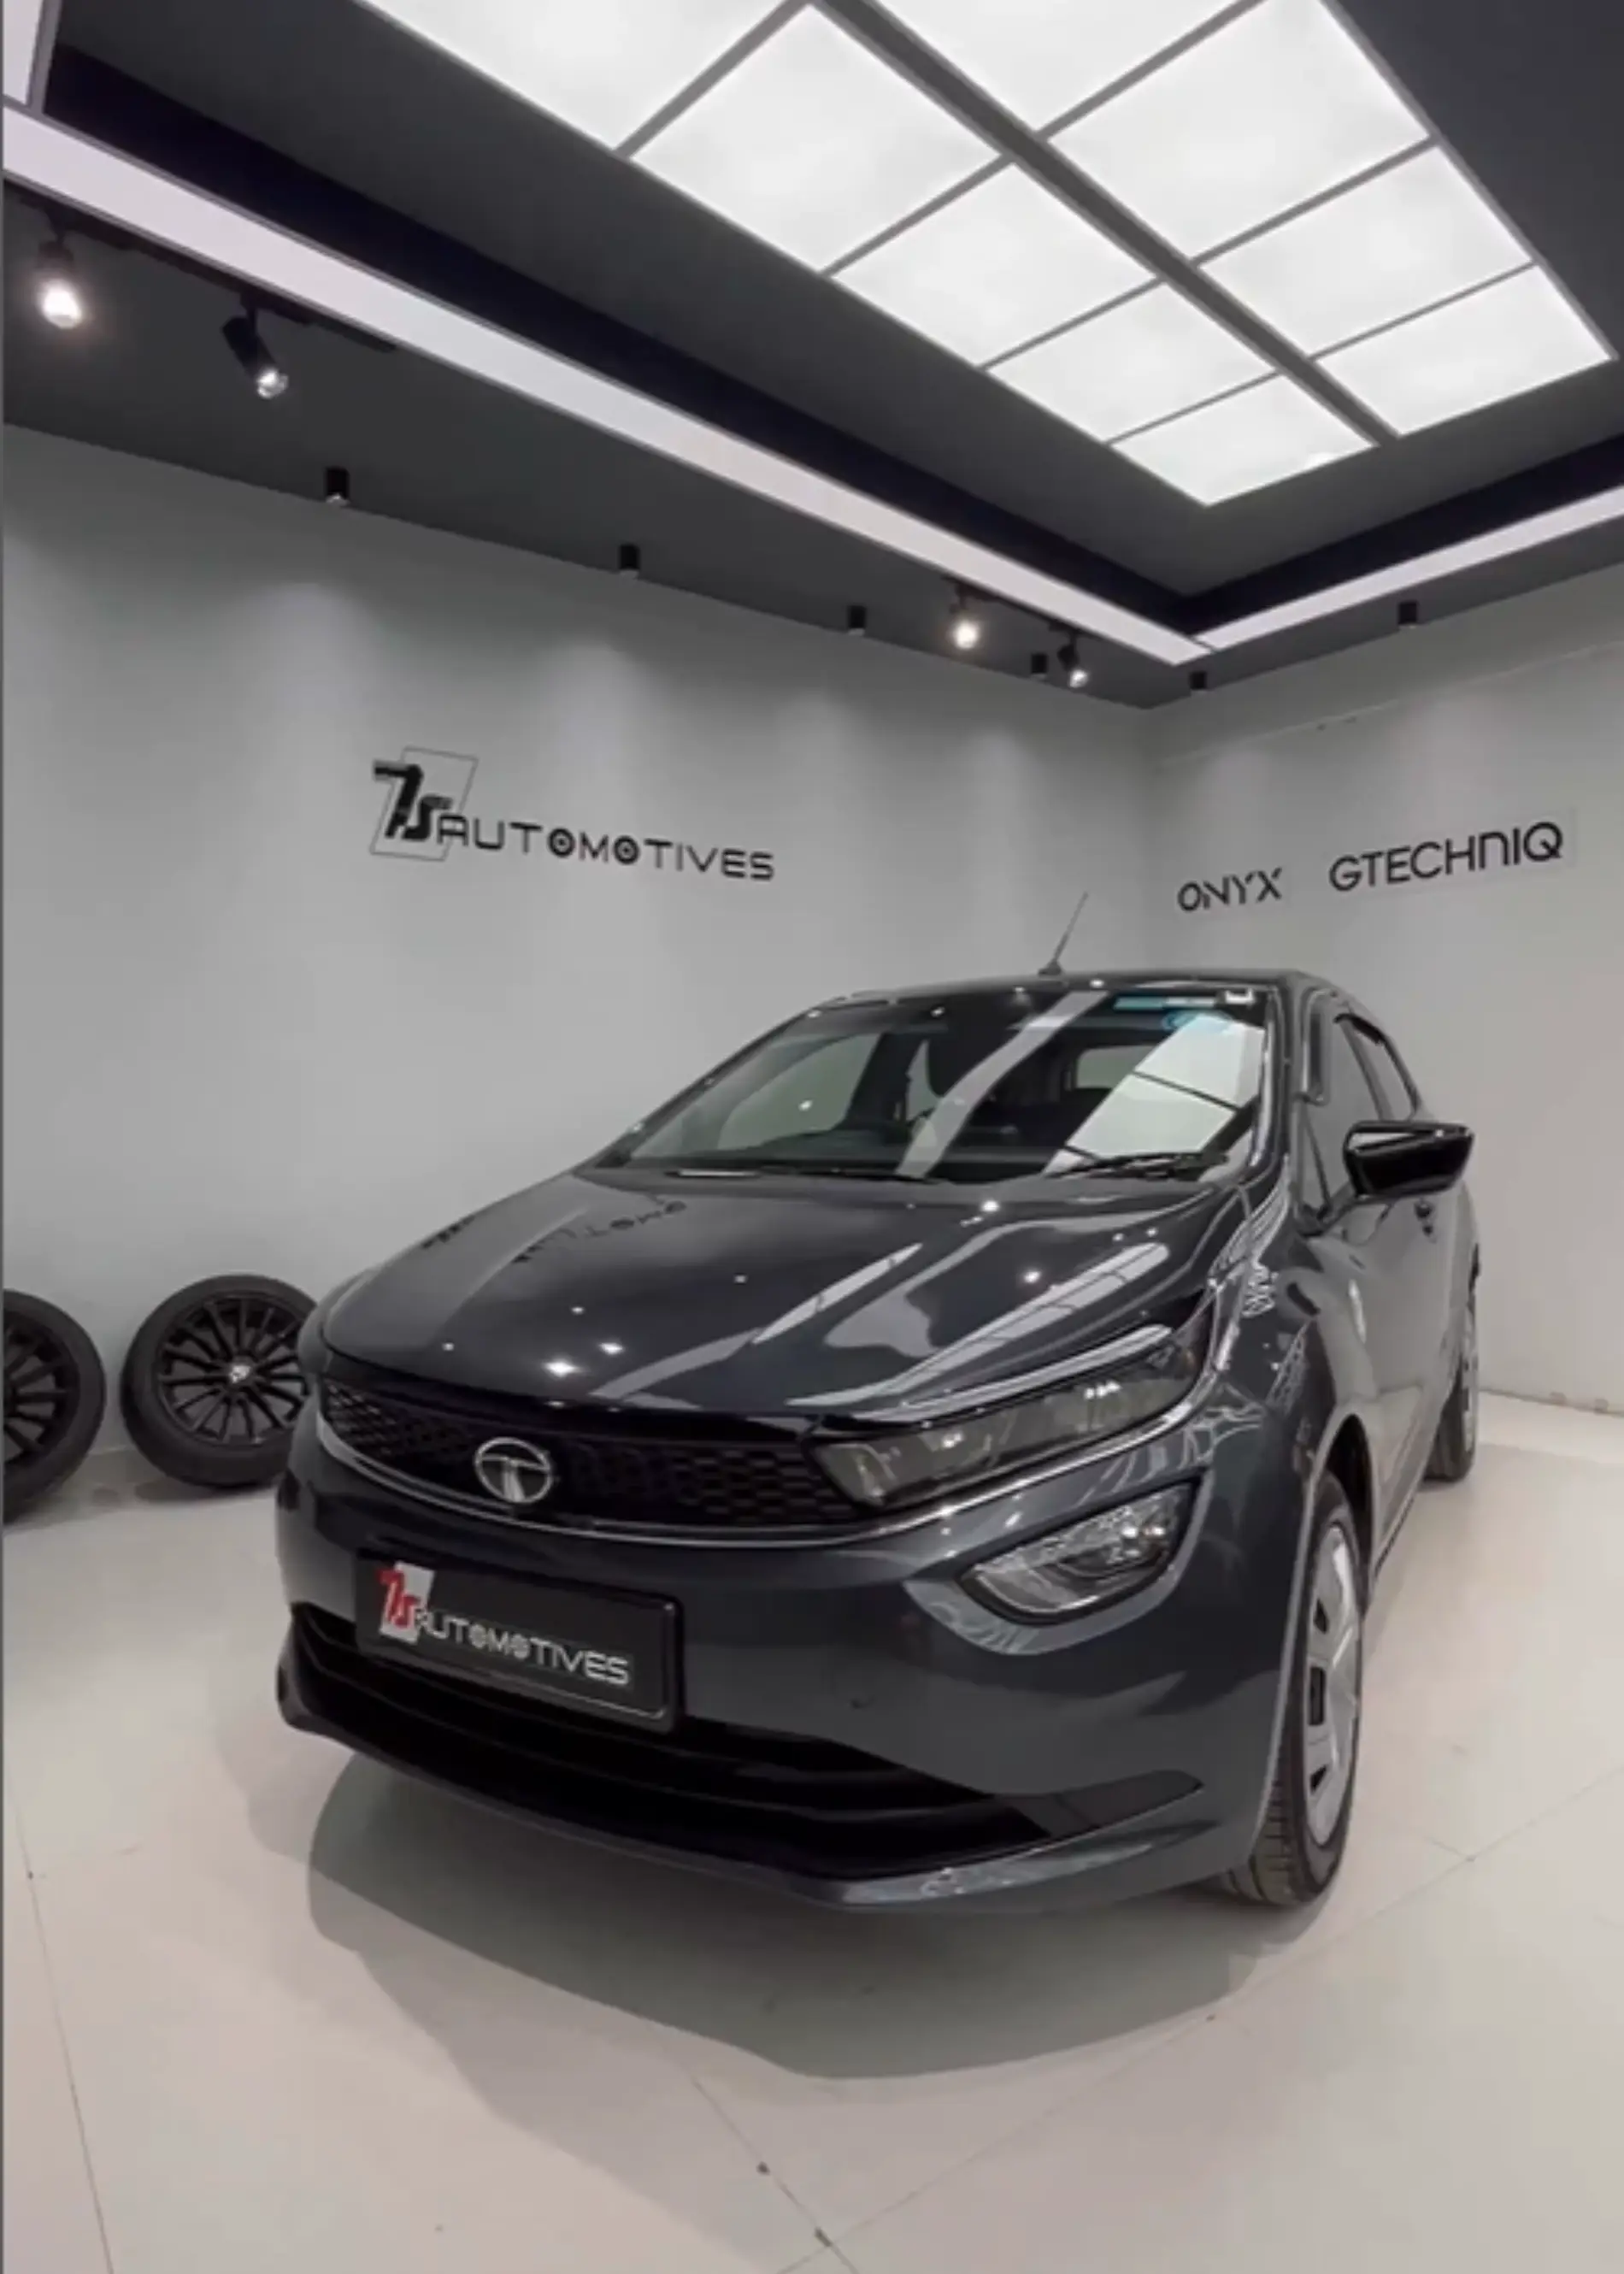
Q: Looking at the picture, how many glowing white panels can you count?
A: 9